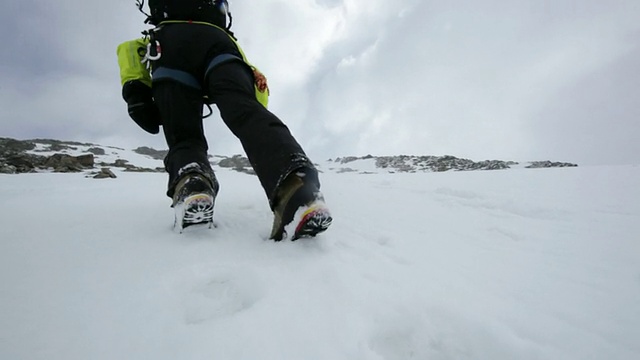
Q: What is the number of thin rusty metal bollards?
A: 0